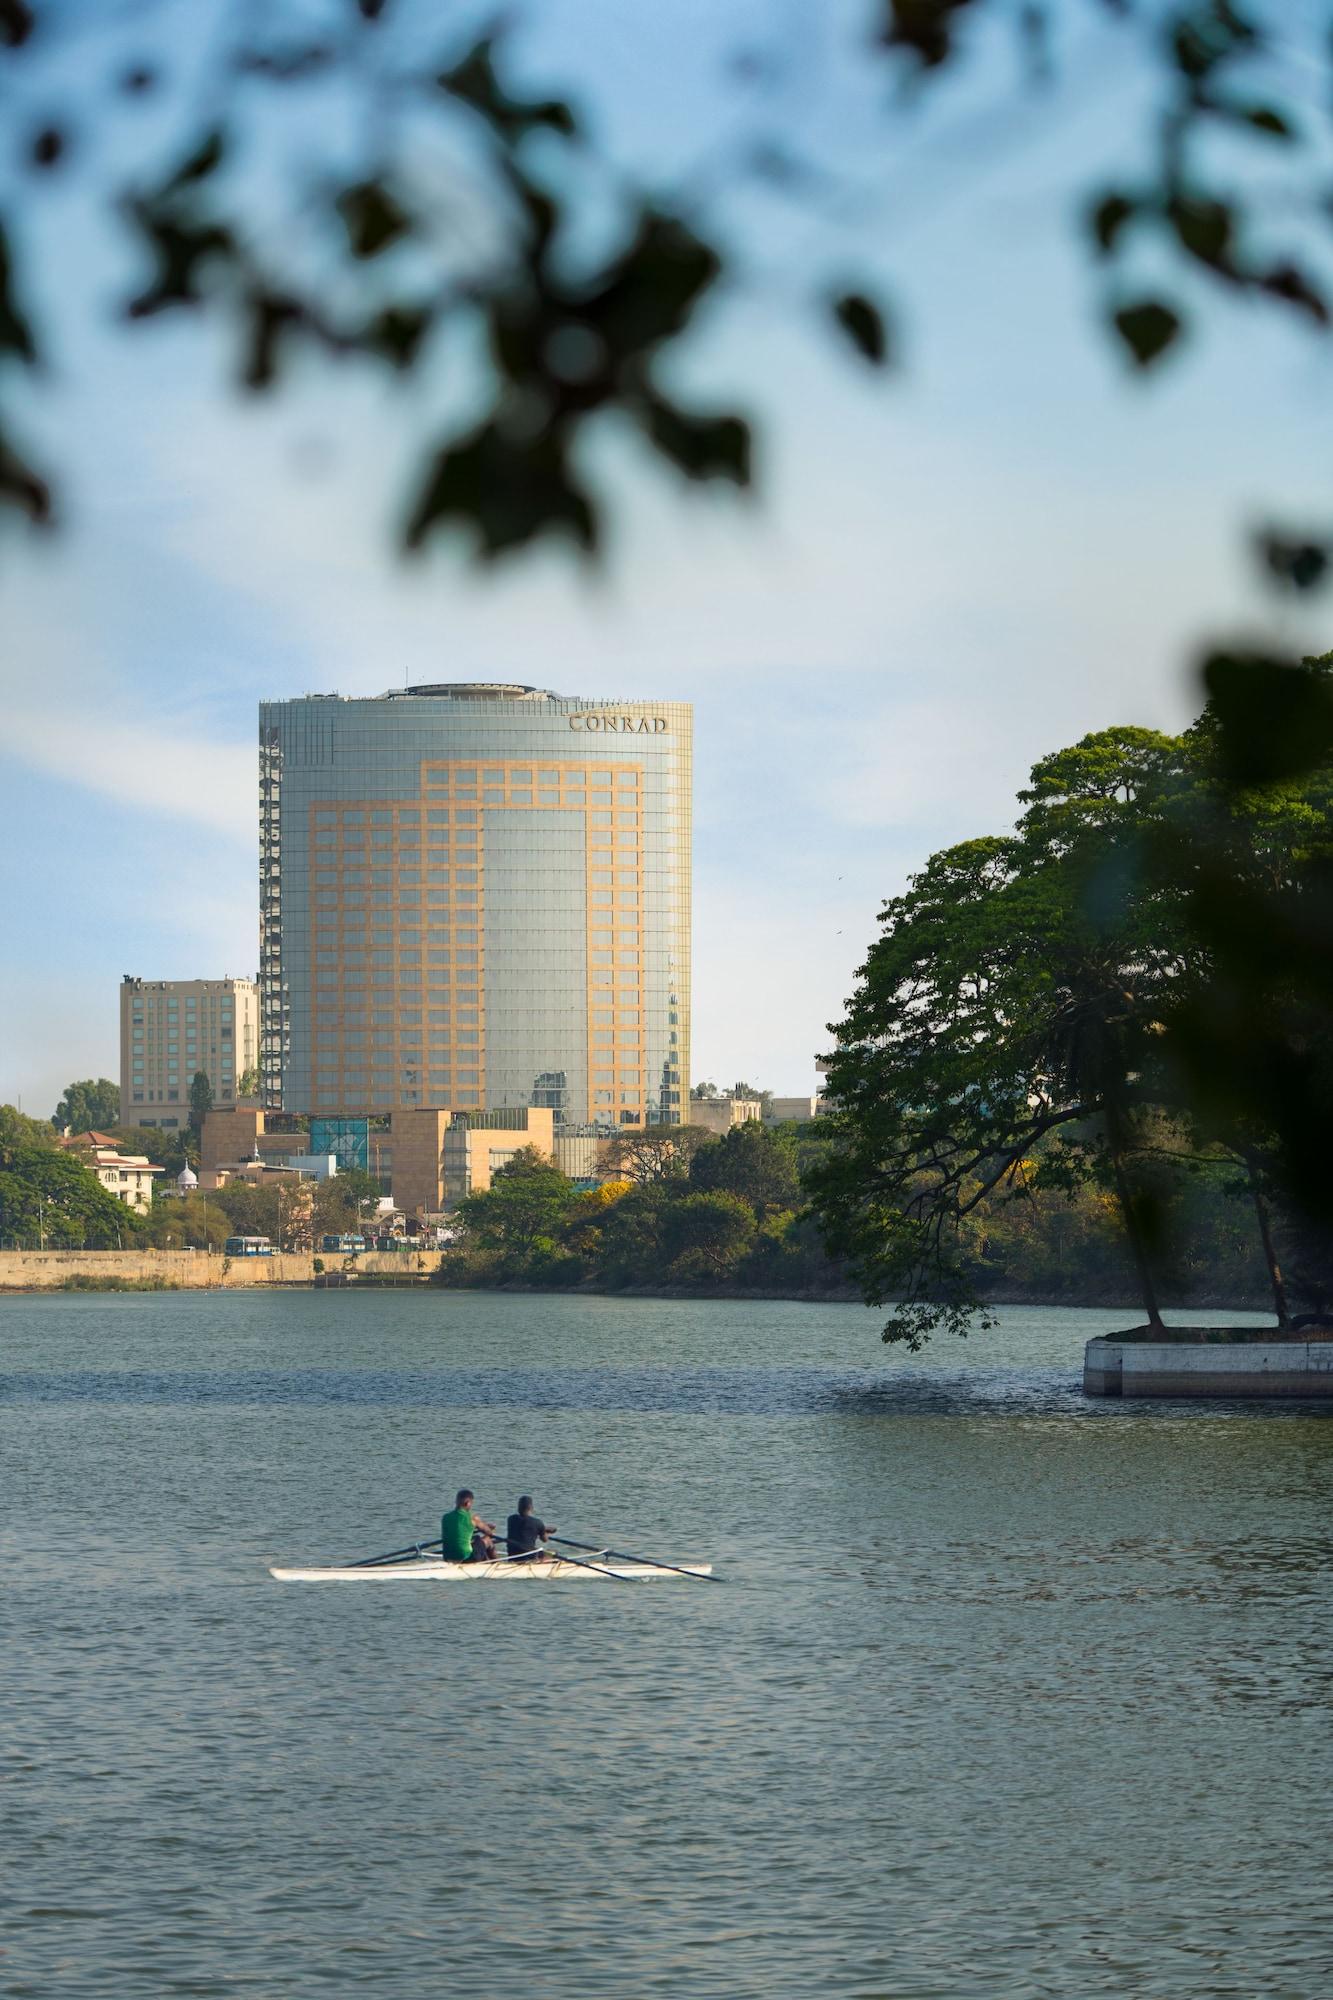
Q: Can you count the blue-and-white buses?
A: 2